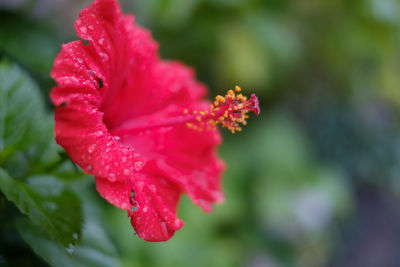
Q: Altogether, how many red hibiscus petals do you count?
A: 5